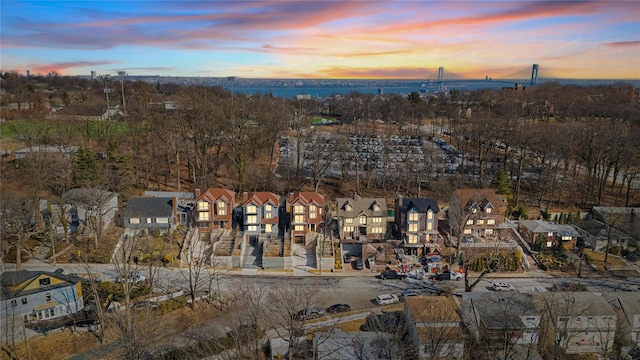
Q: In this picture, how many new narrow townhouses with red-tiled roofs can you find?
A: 3